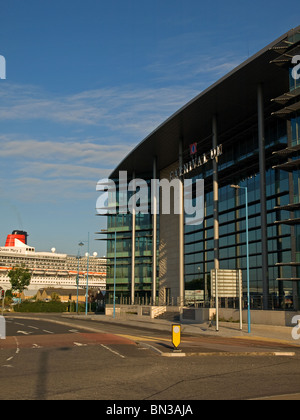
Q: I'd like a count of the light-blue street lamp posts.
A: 4